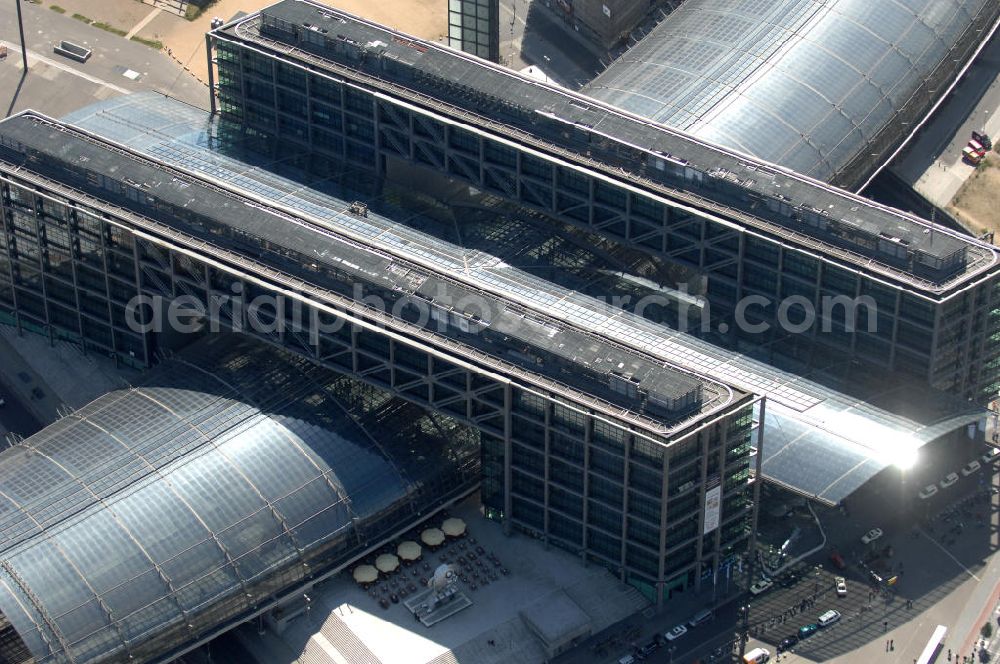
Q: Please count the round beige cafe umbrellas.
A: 5